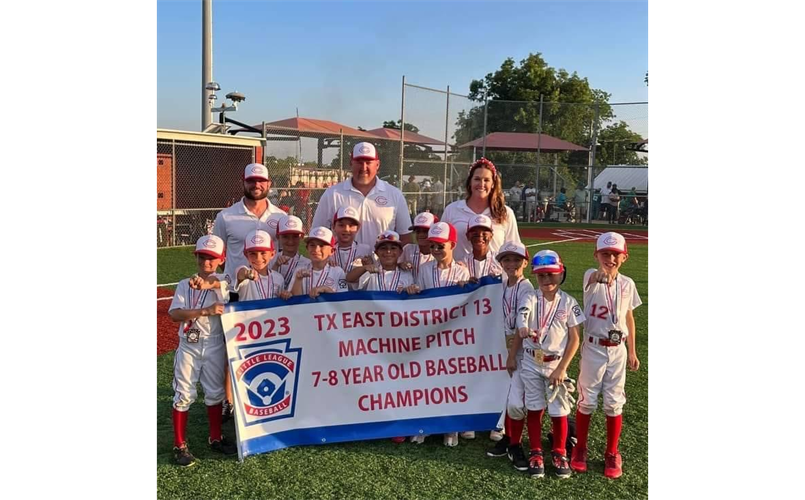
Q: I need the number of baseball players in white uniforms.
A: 12